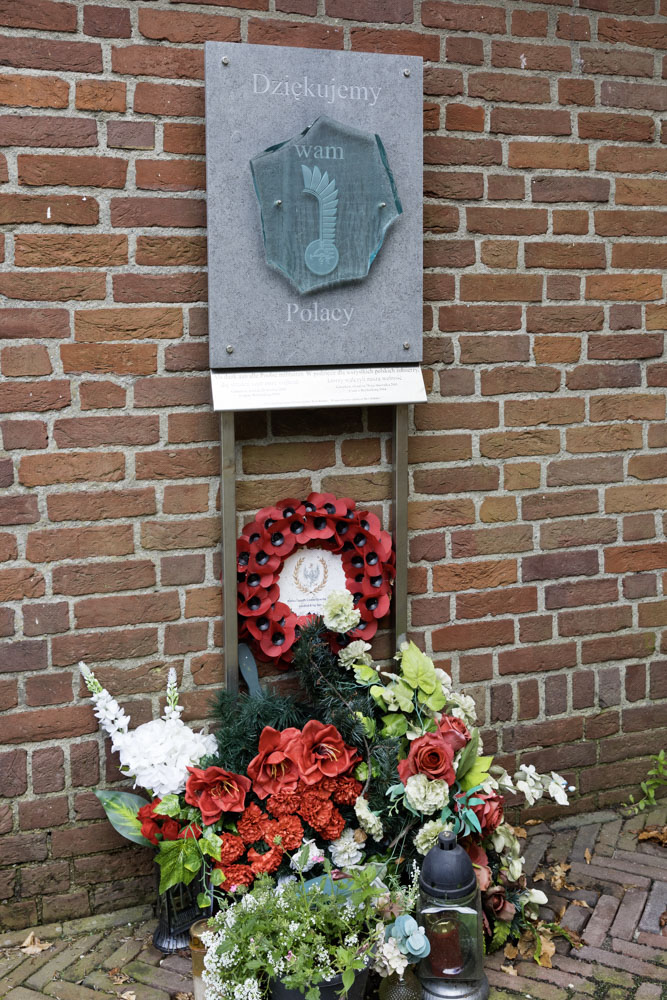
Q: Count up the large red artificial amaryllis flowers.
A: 3